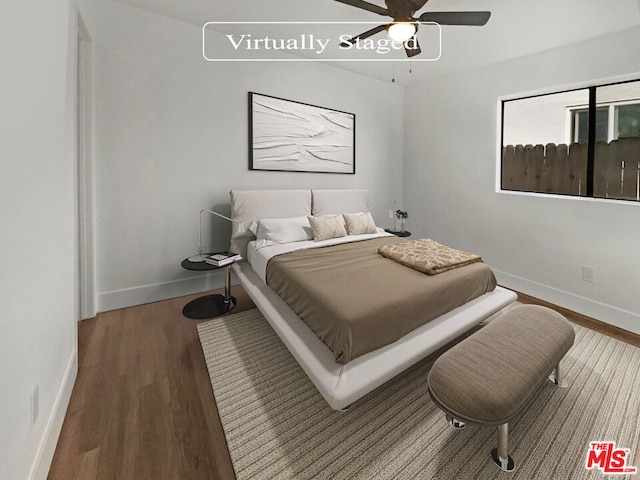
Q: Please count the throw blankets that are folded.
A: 1